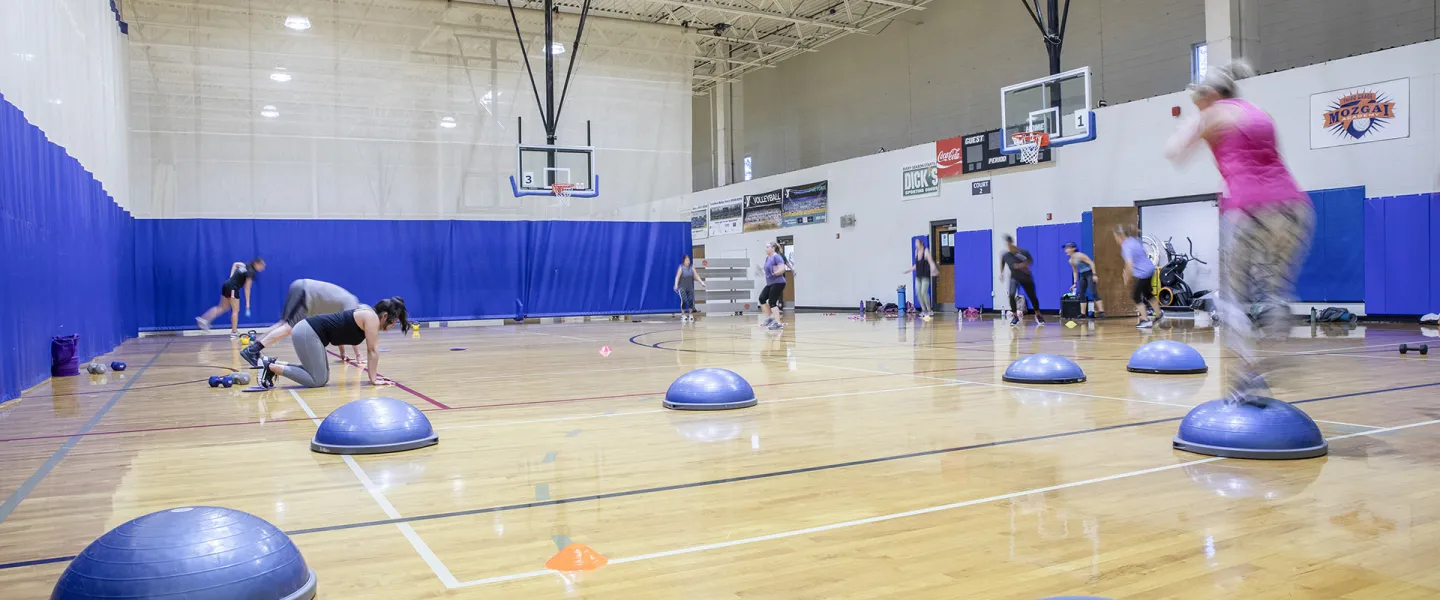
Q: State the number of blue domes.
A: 6